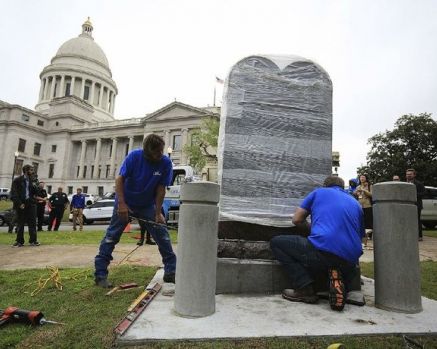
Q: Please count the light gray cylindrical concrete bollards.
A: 2